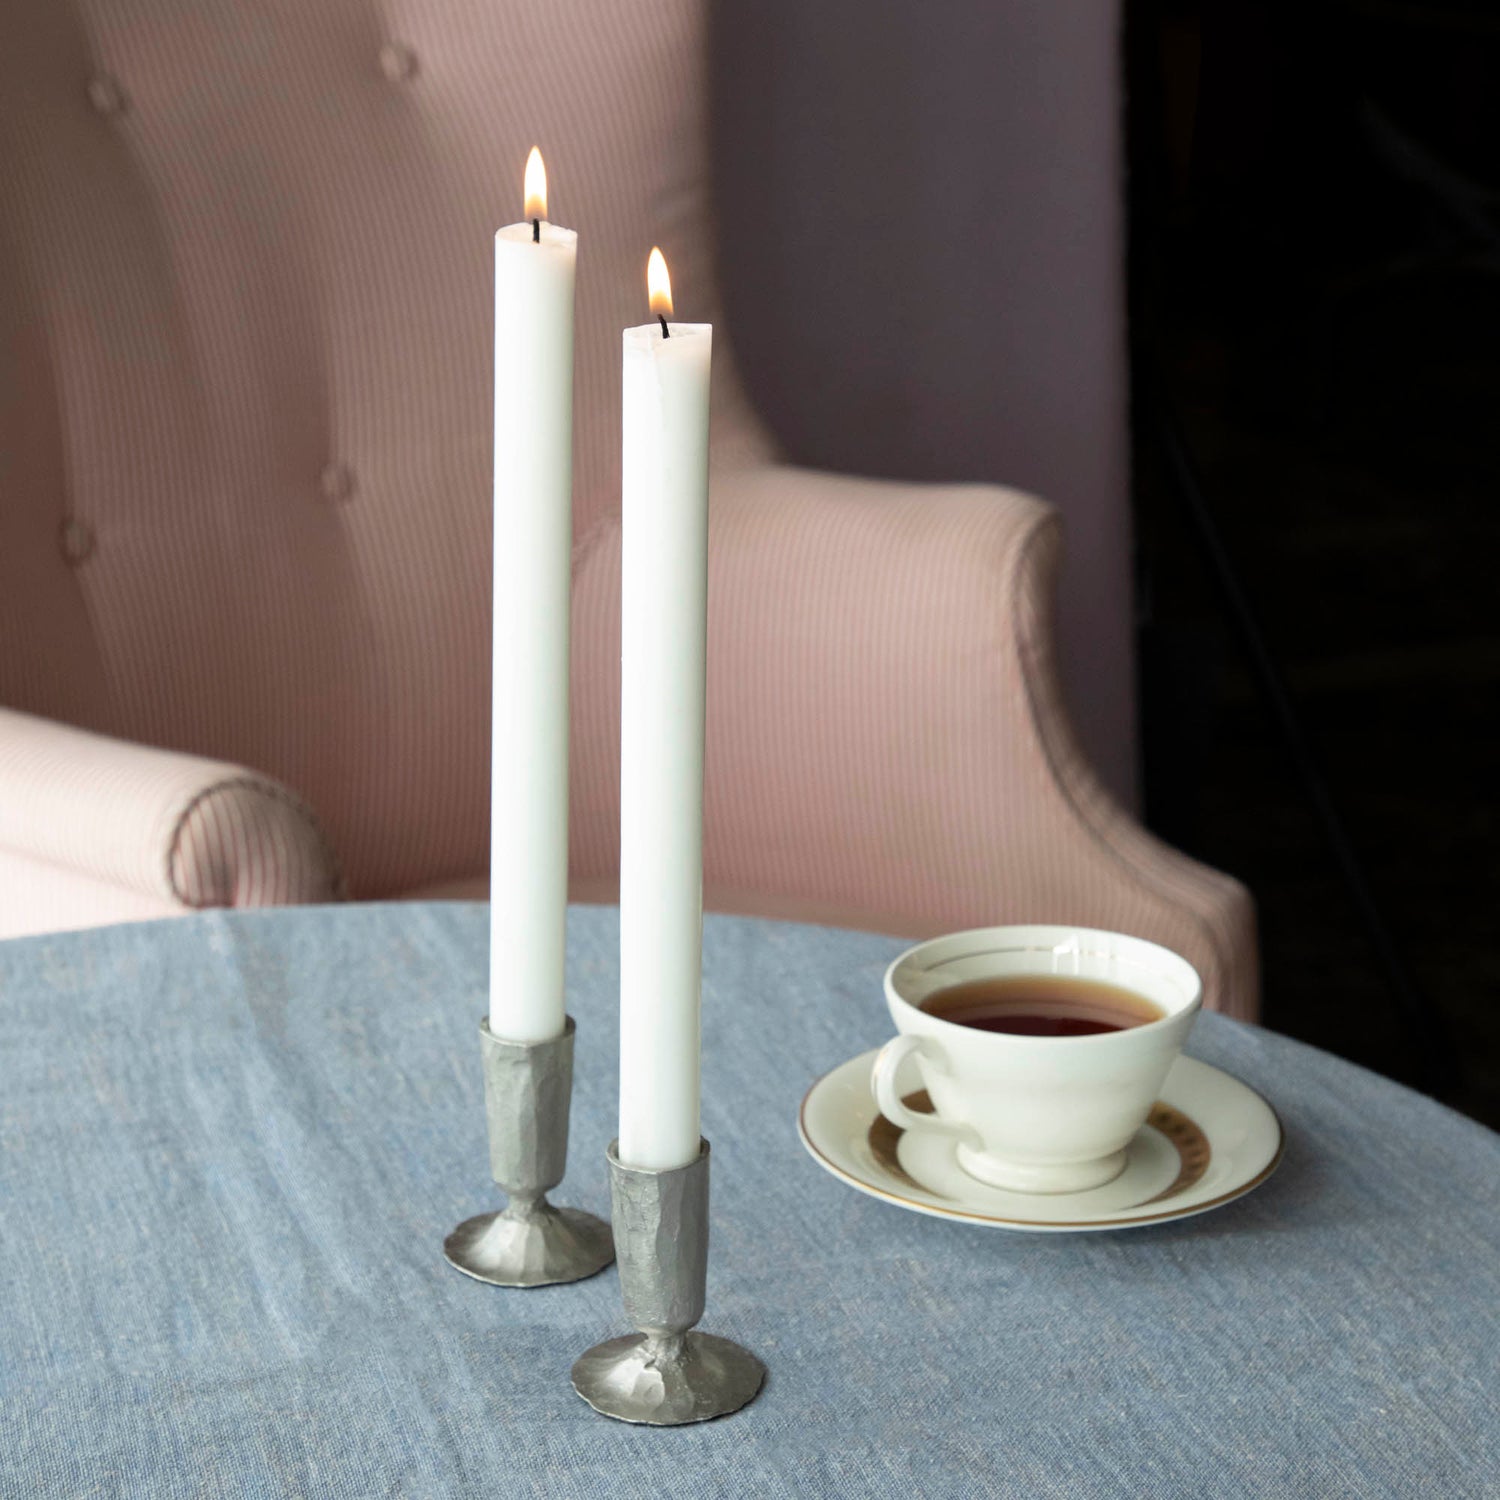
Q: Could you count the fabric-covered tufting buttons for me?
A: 4